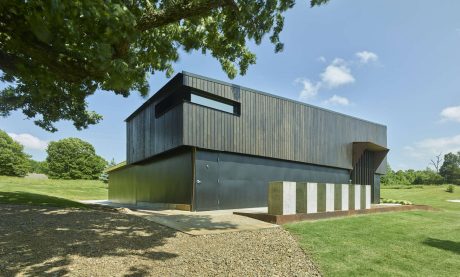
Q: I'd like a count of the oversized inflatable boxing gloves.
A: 0